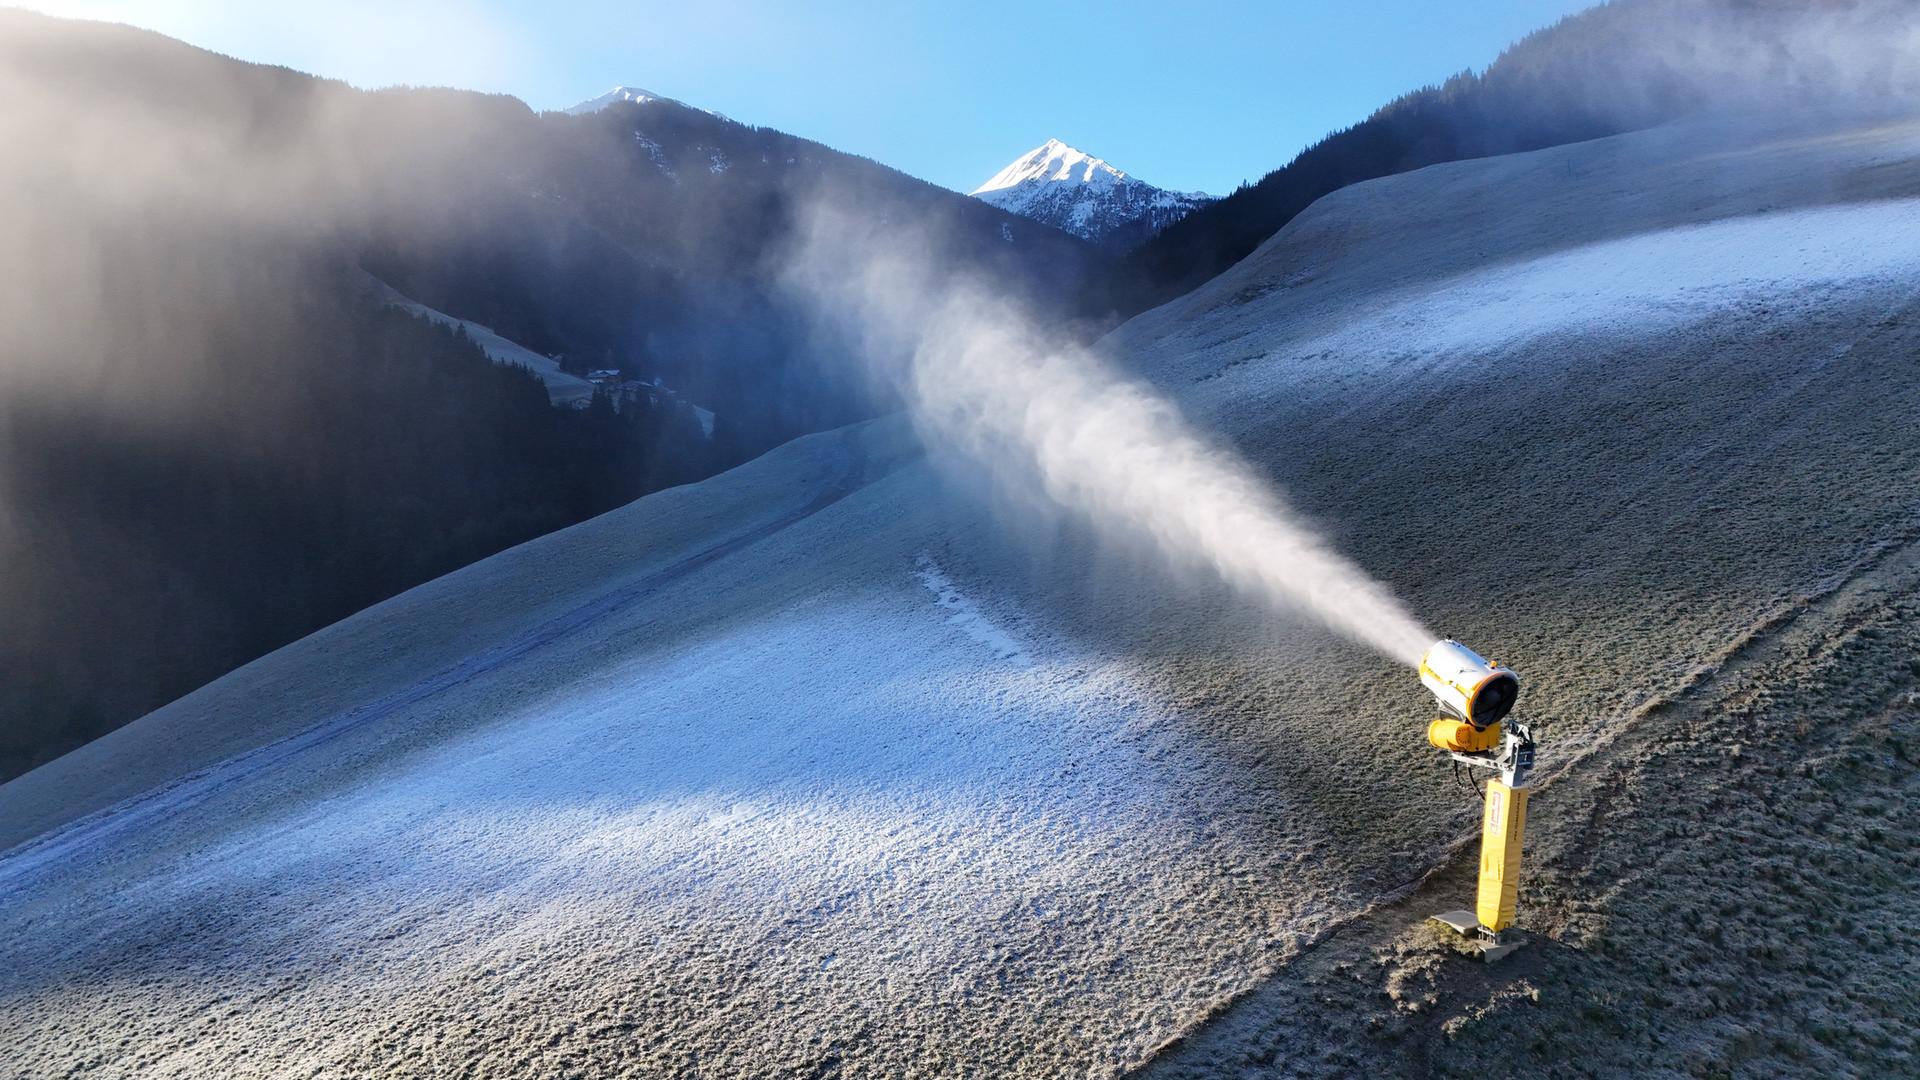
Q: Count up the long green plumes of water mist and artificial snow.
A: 0